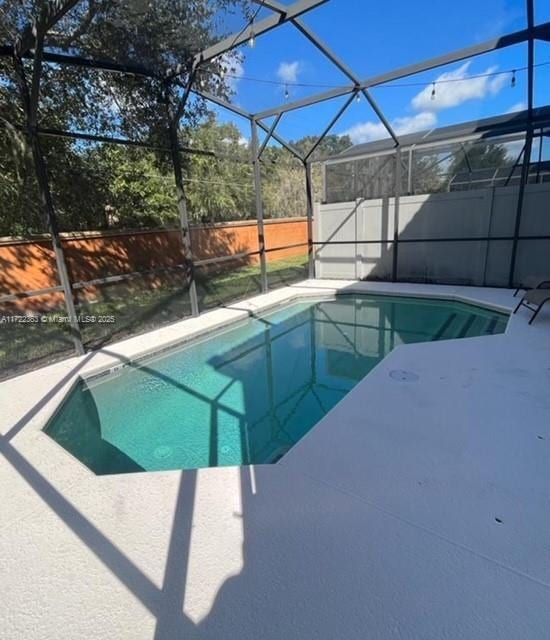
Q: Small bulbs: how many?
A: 5